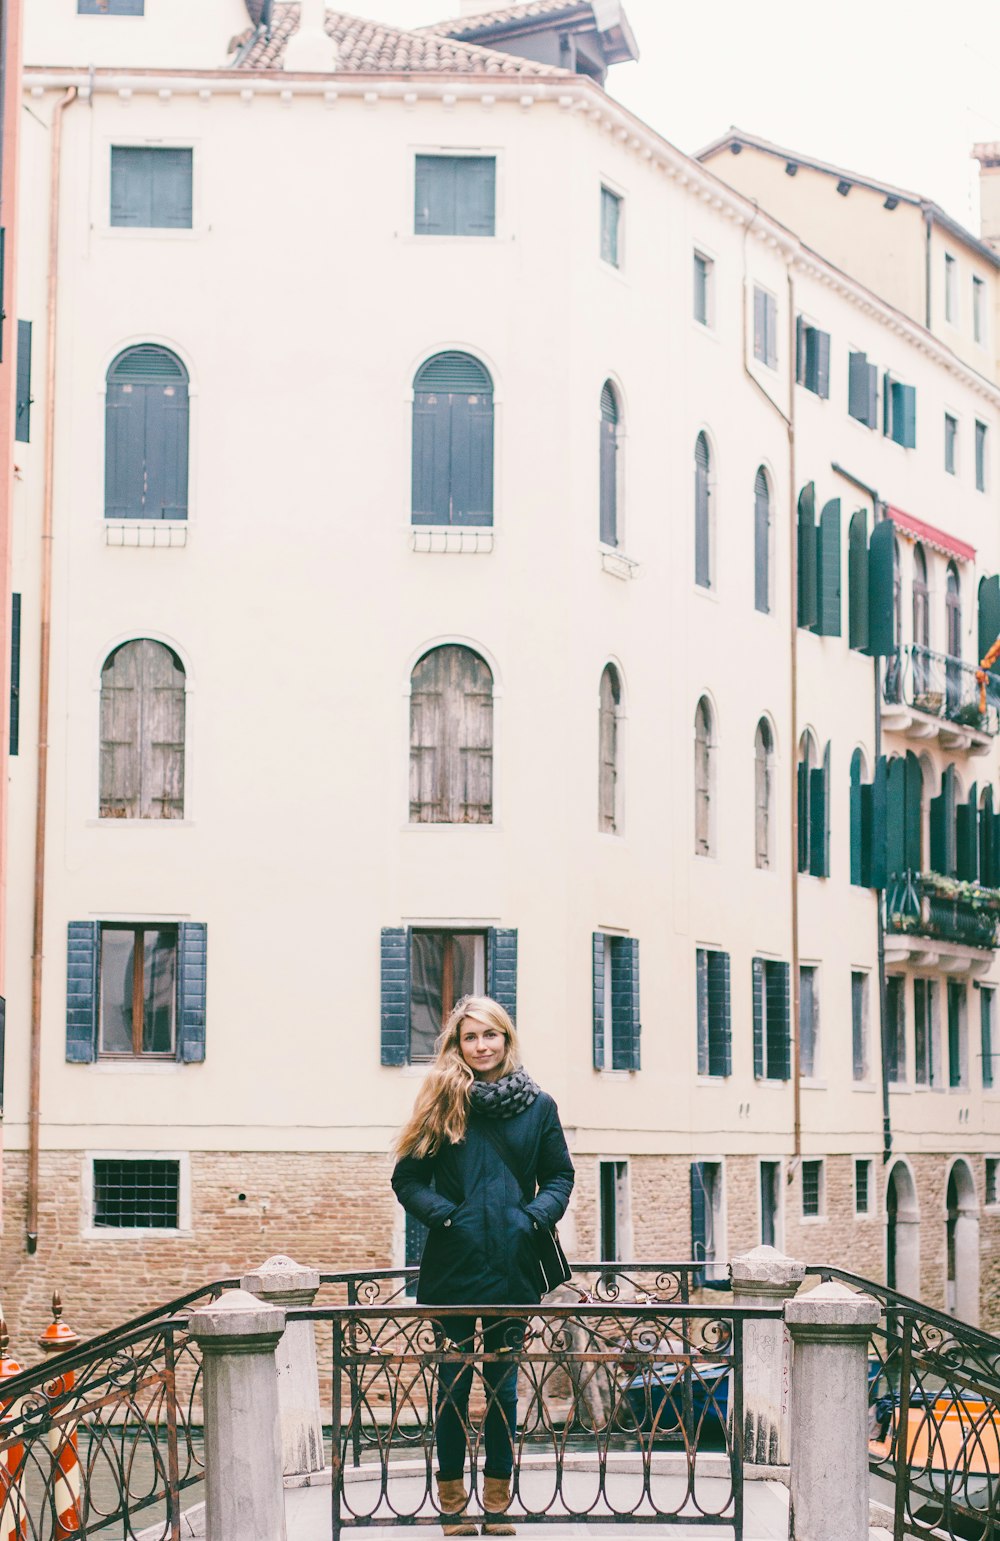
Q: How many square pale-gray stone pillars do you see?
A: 4